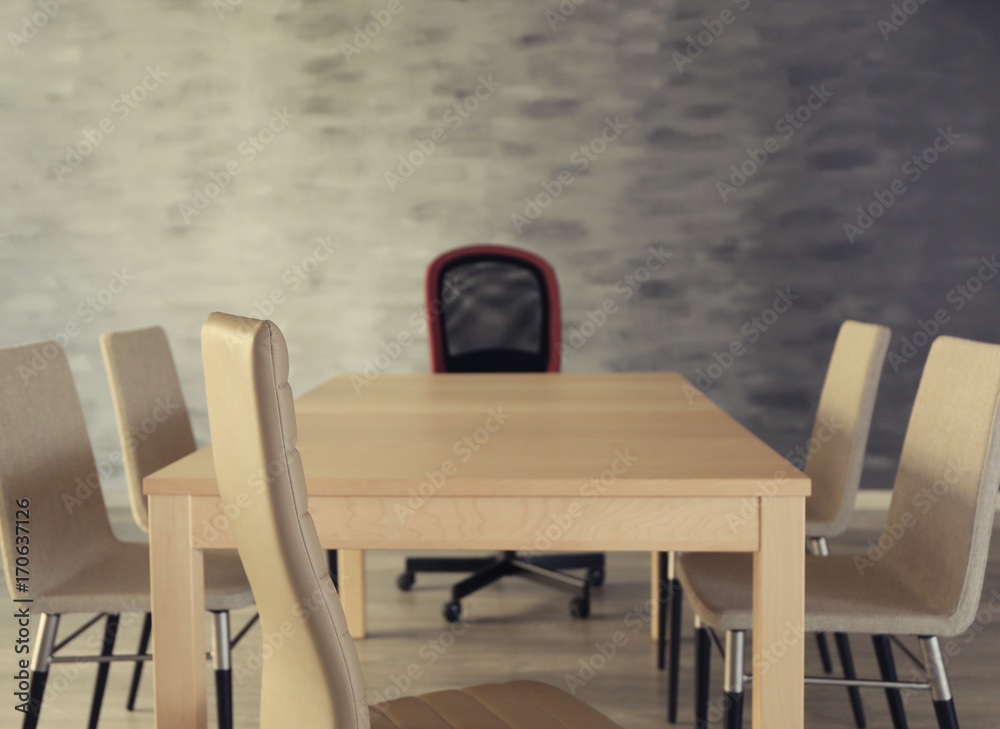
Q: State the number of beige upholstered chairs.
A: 5